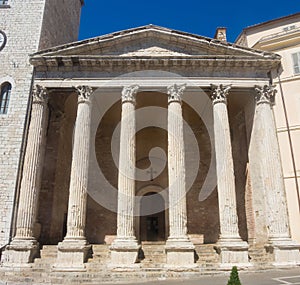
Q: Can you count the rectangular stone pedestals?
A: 6